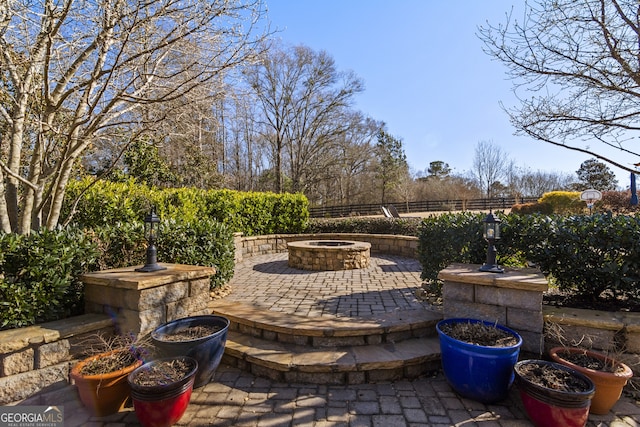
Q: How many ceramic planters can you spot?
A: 6